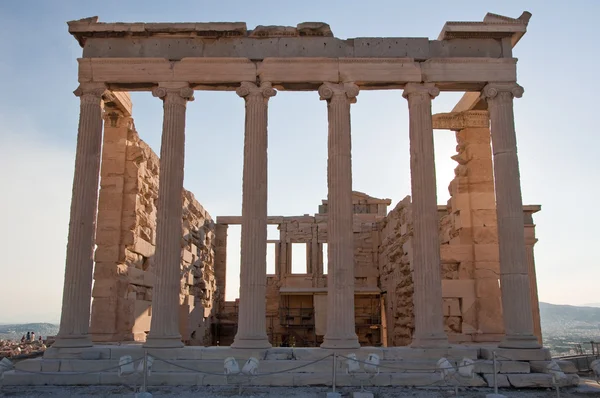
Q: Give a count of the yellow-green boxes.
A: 0